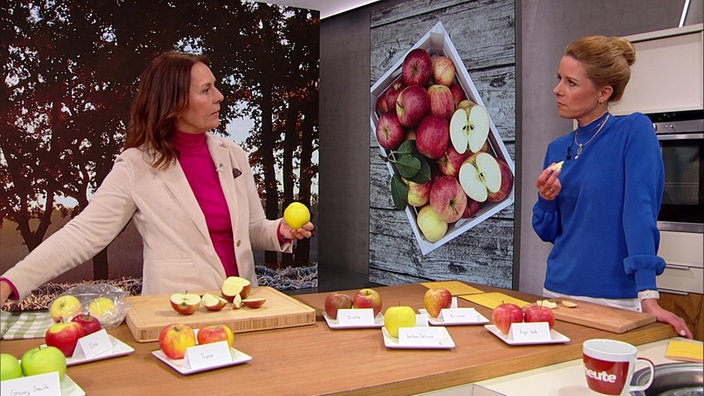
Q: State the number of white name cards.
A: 7